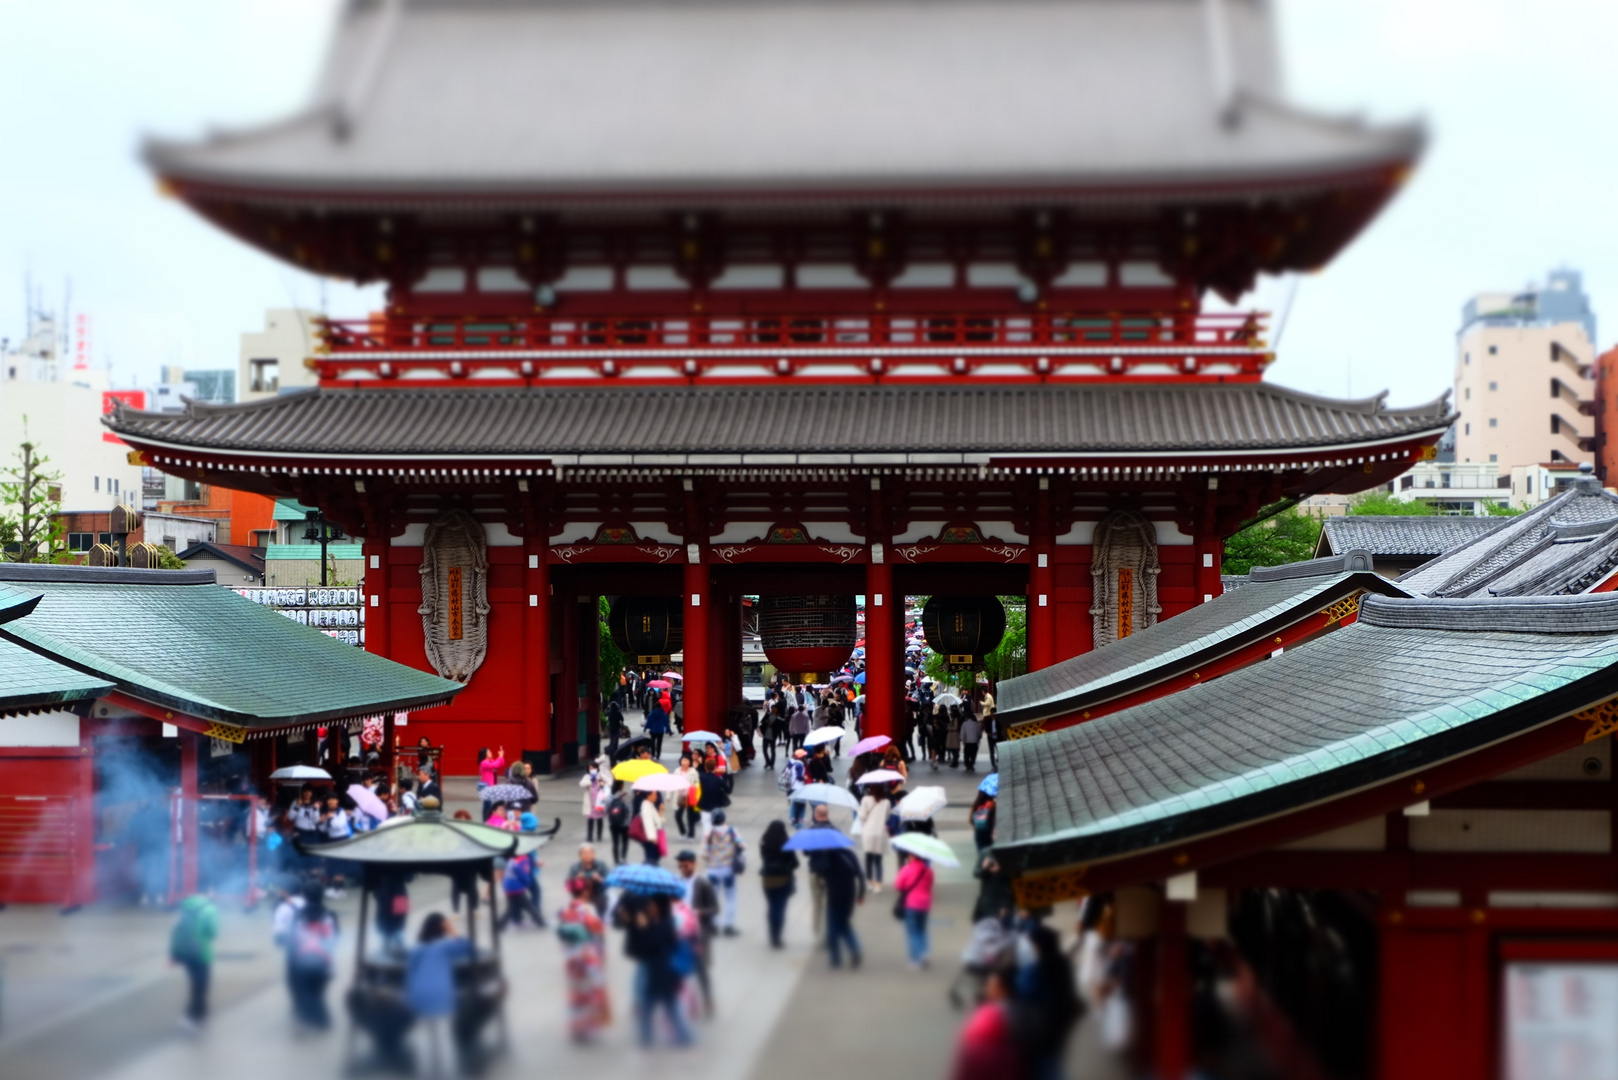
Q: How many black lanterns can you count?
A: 2